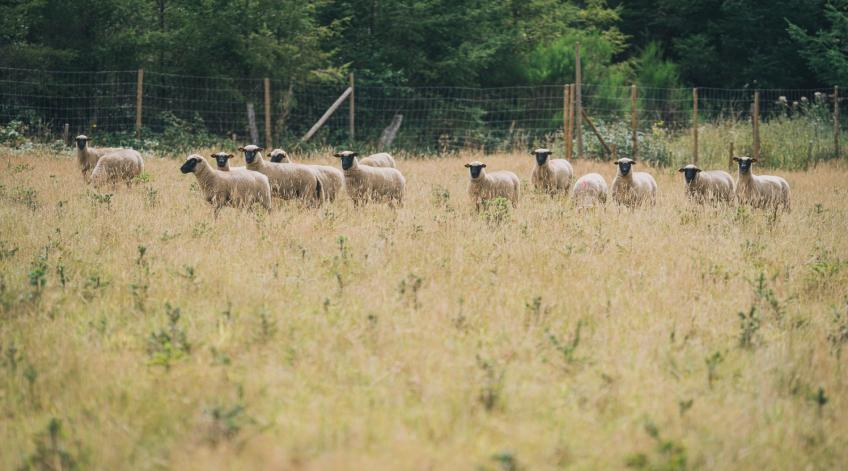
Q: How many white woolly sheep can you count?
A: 14